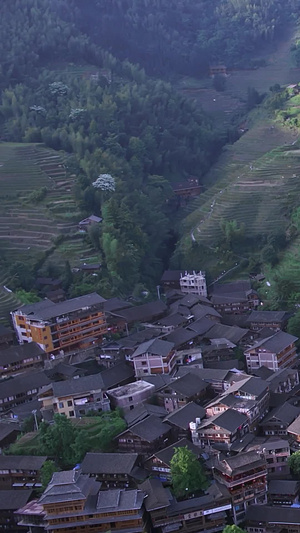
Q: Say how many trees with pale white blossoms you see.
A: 4